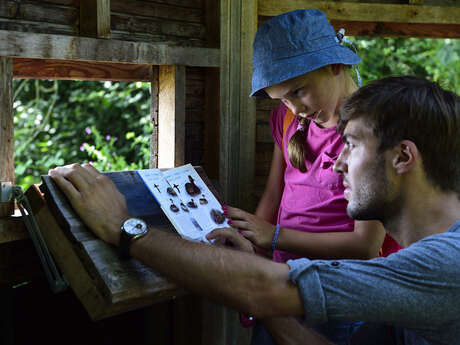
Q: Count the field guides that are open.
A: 1